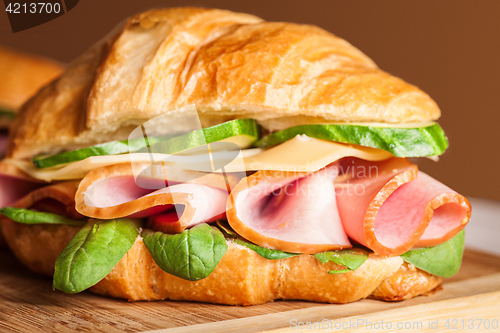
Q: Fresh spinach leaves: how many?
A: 6